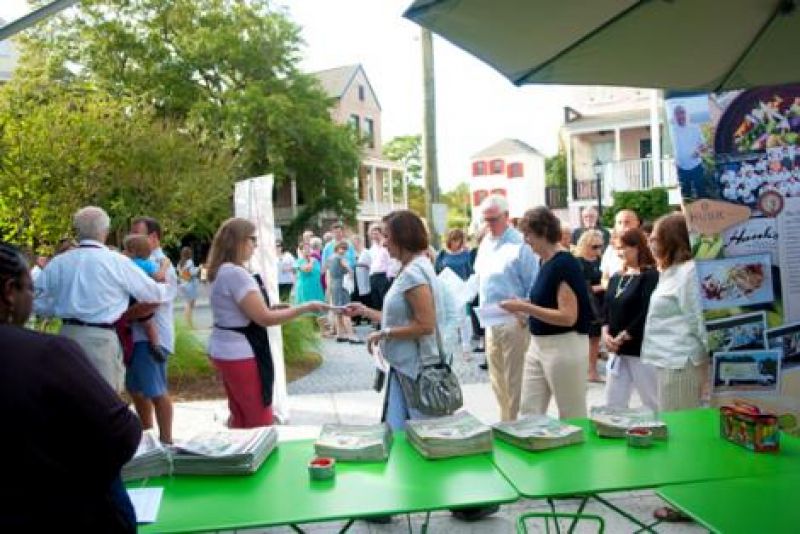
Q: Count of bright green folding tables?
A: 3